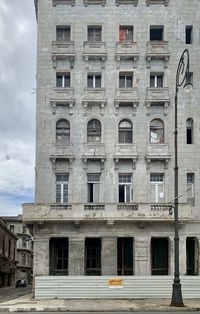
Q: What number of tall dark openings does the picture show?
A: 5